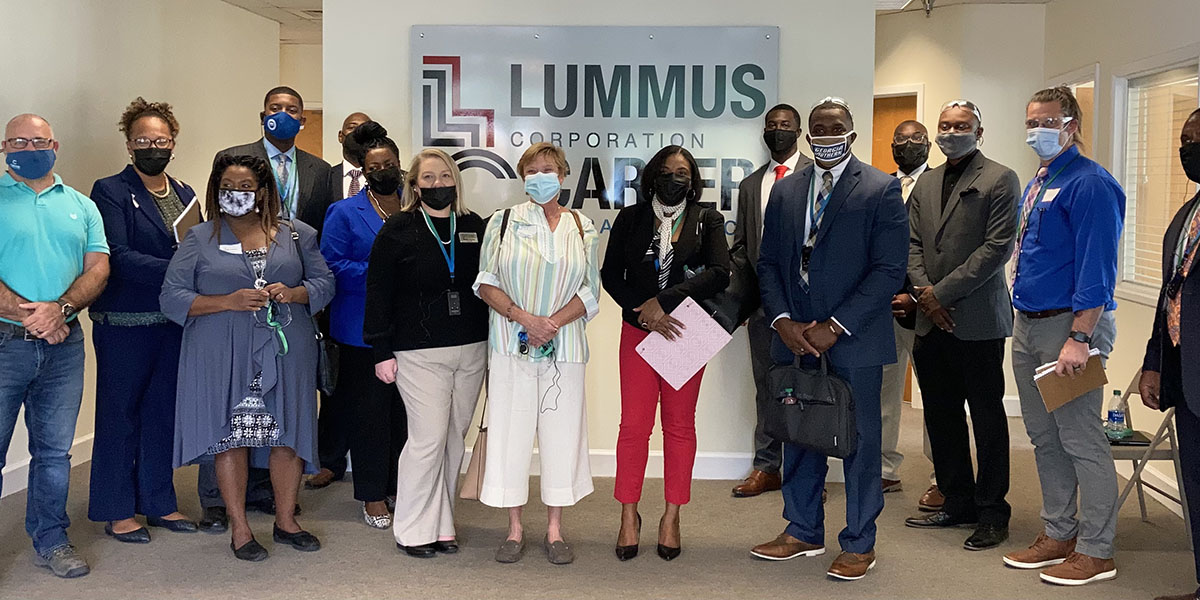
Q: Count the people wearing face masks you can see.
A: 15